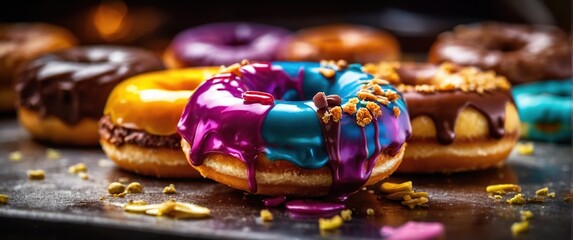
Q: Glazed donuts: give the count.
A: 9